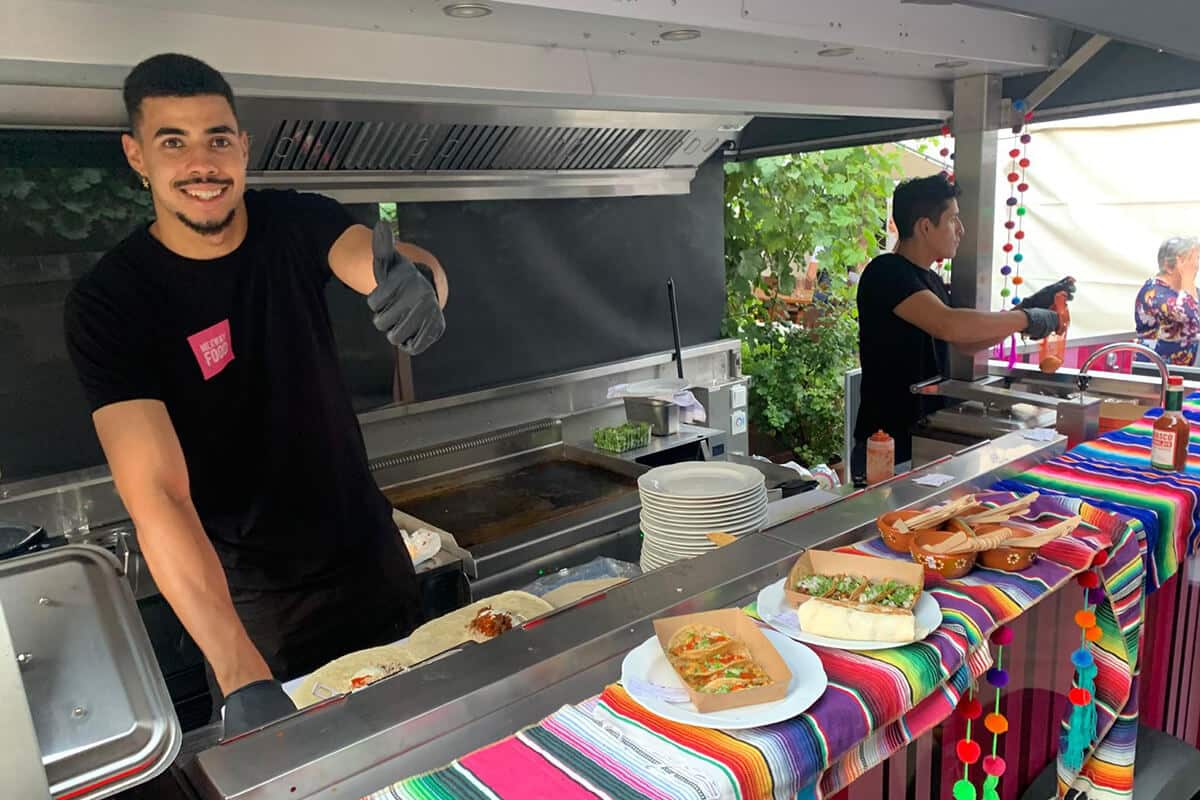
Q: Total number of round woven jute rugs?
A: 0